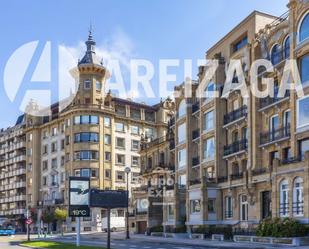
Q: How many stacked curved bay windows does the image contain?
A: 4